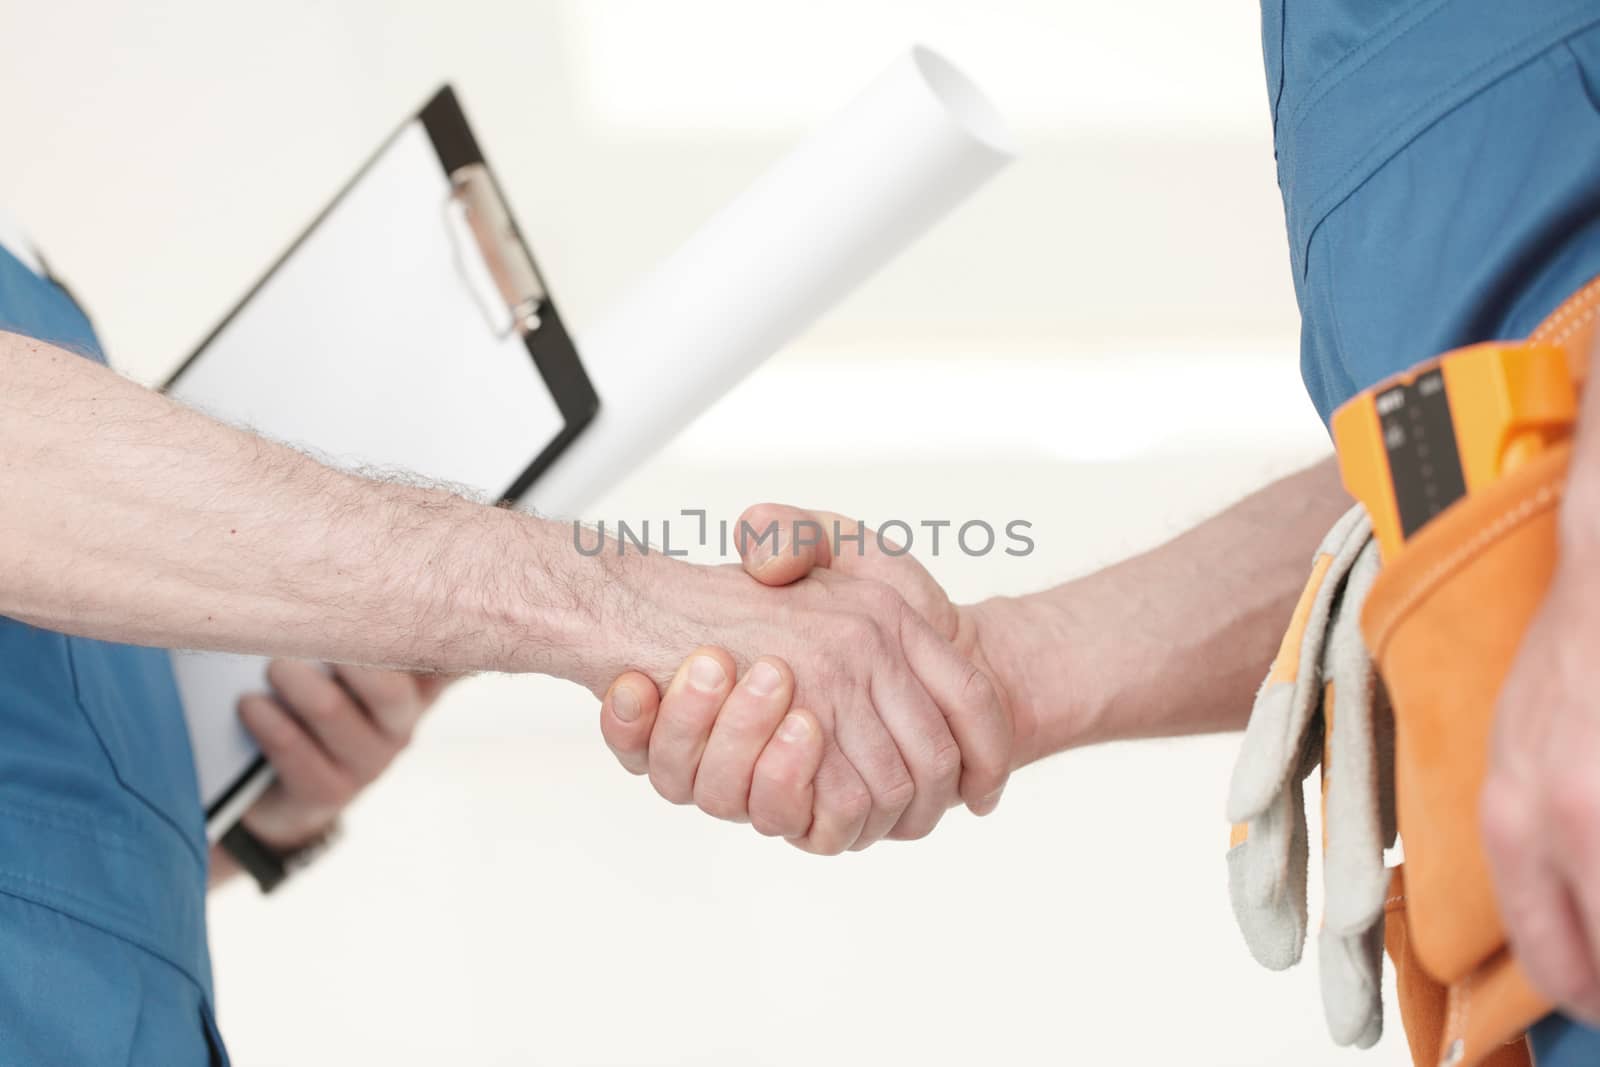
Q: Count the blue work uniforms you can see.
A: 2